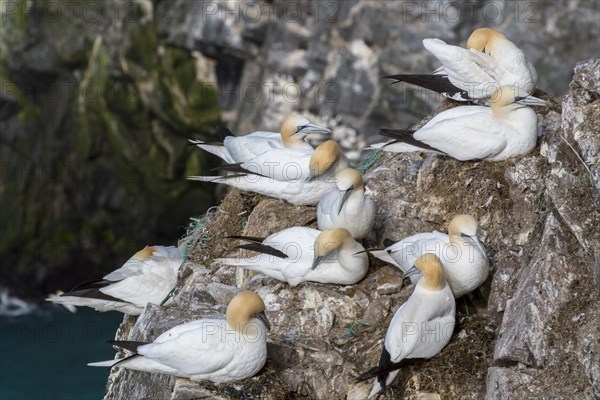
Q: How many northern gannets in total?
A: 10